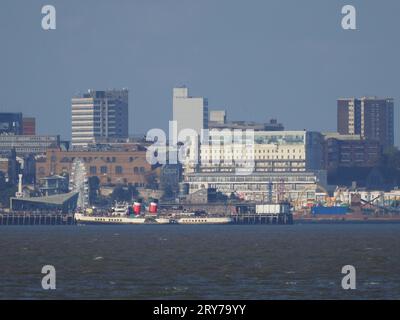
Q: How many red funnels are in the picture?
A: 2